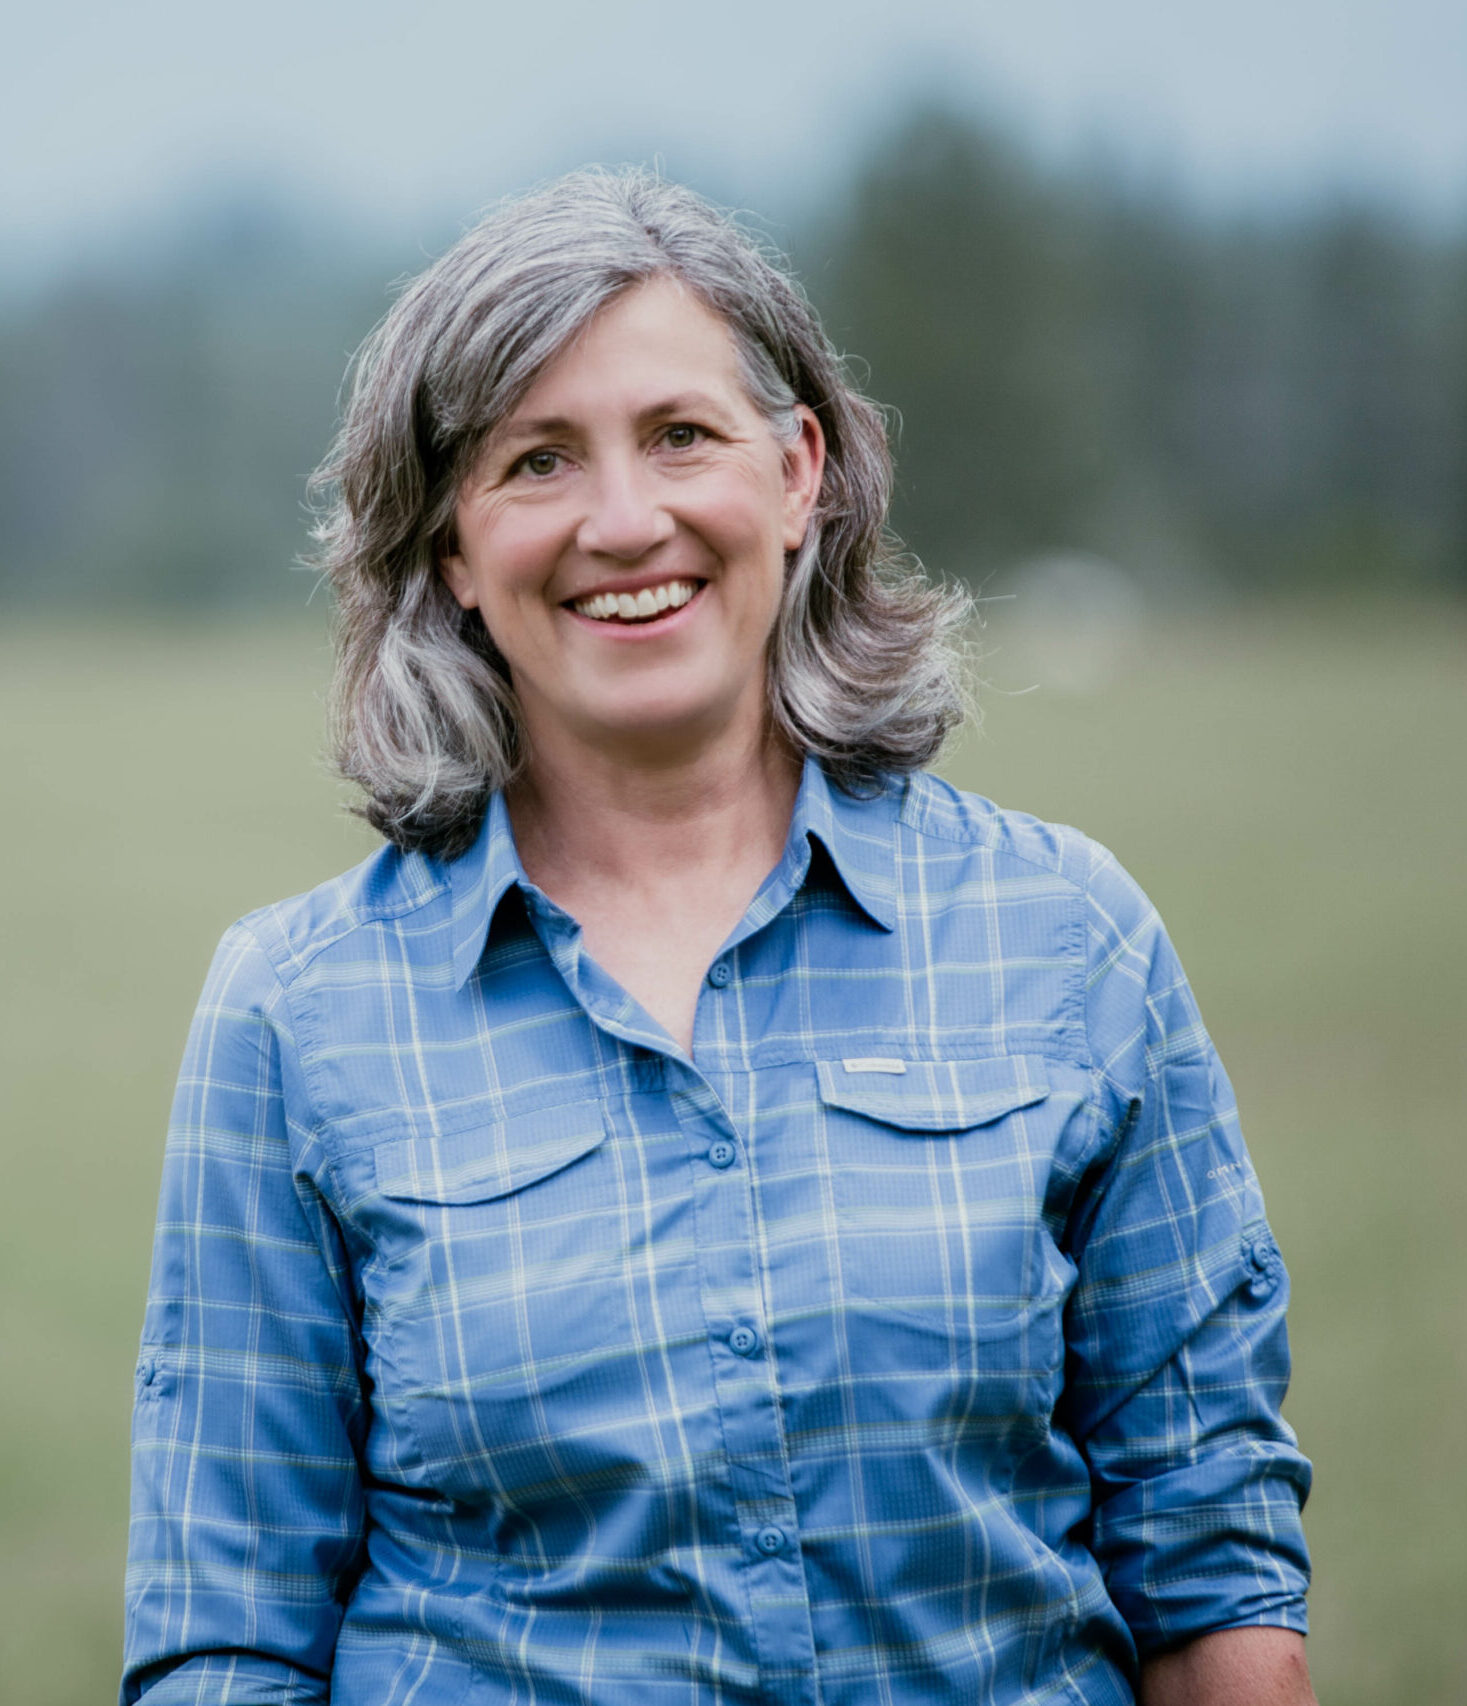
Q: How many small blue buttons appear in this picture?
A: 6